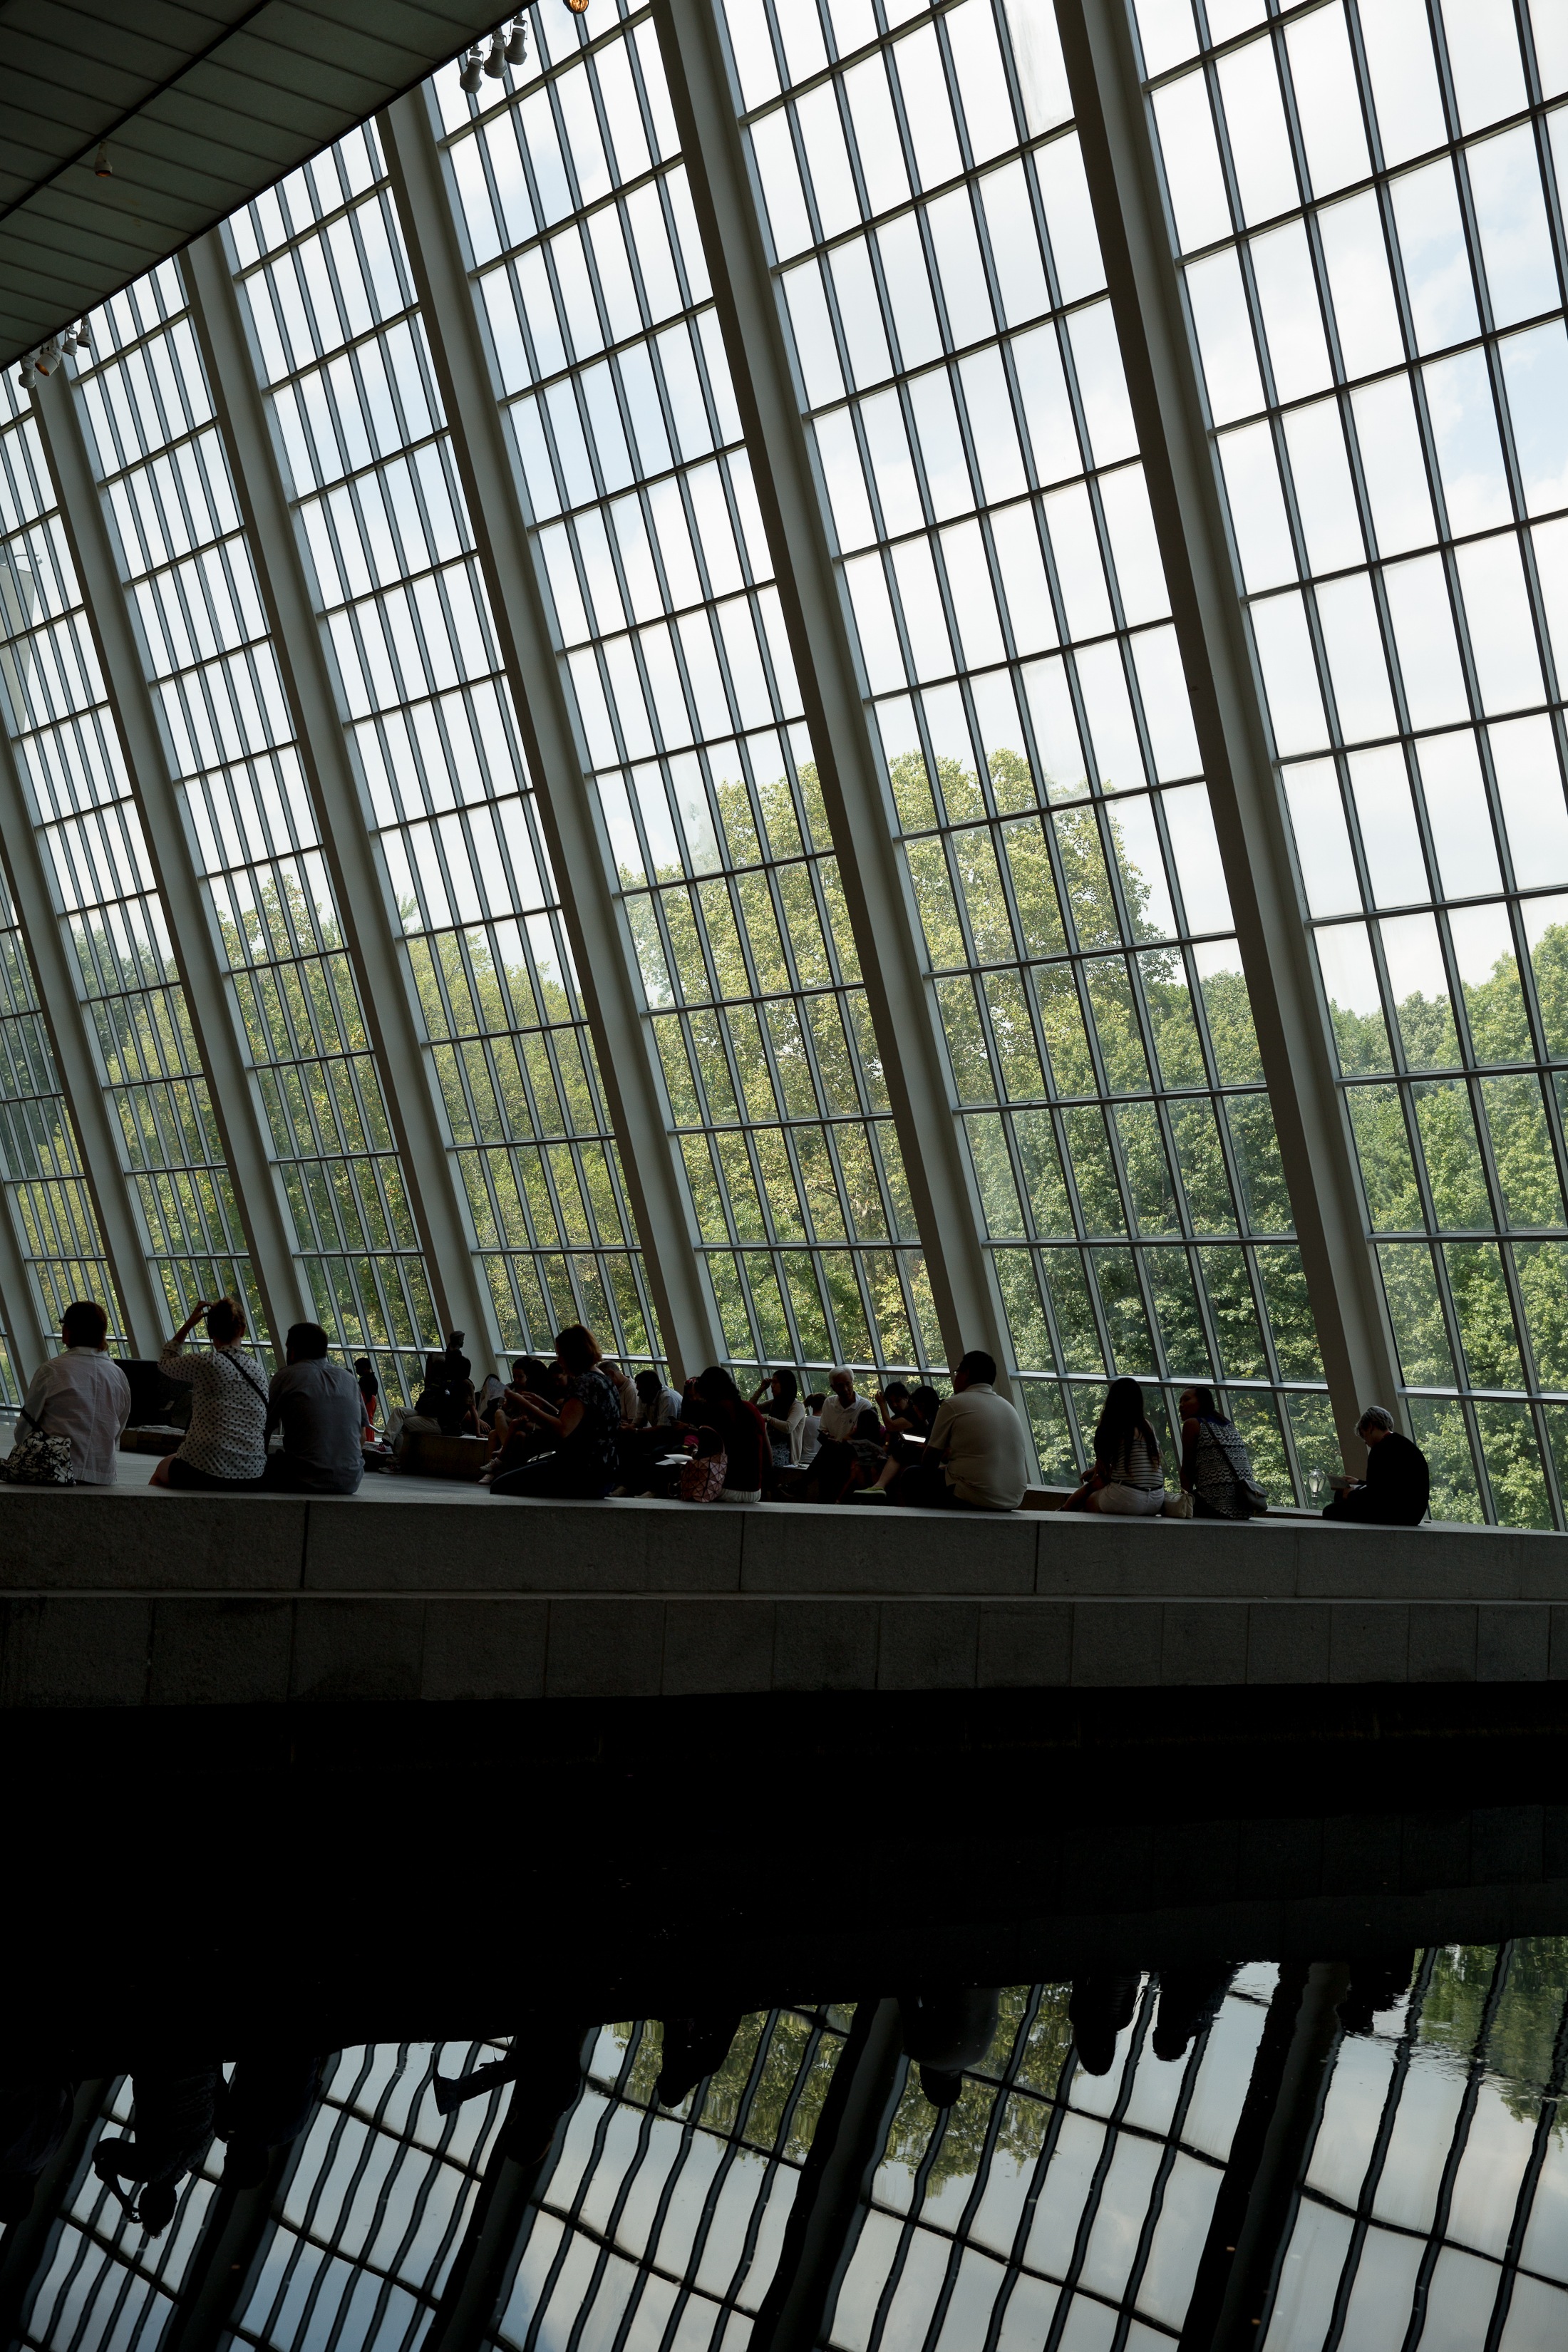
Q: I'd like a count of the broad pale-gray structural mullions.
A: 7